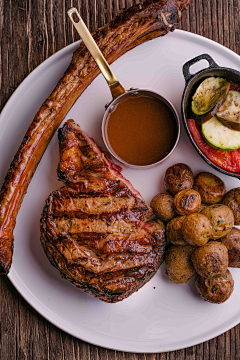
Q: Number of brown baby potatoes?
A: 12